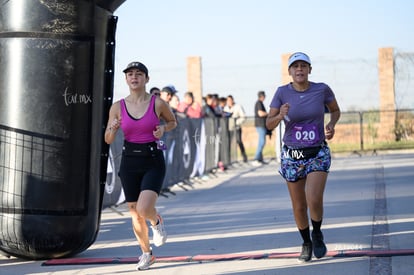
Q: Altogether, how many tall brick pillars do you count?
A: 3